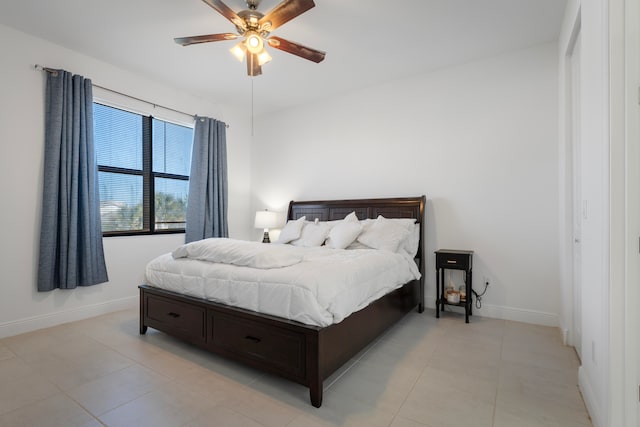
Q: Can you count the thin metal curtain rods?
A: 1